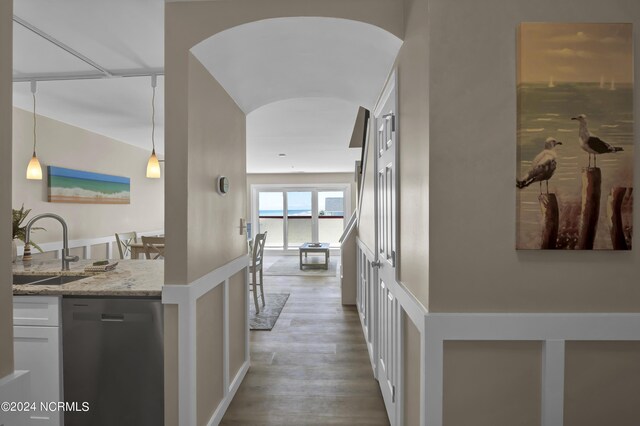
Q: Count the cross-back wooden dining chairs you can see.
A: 3